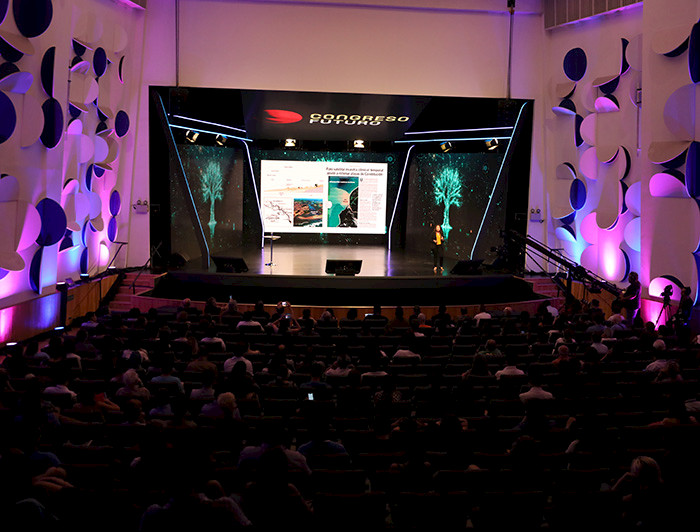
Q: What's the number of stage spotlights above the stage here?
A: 6